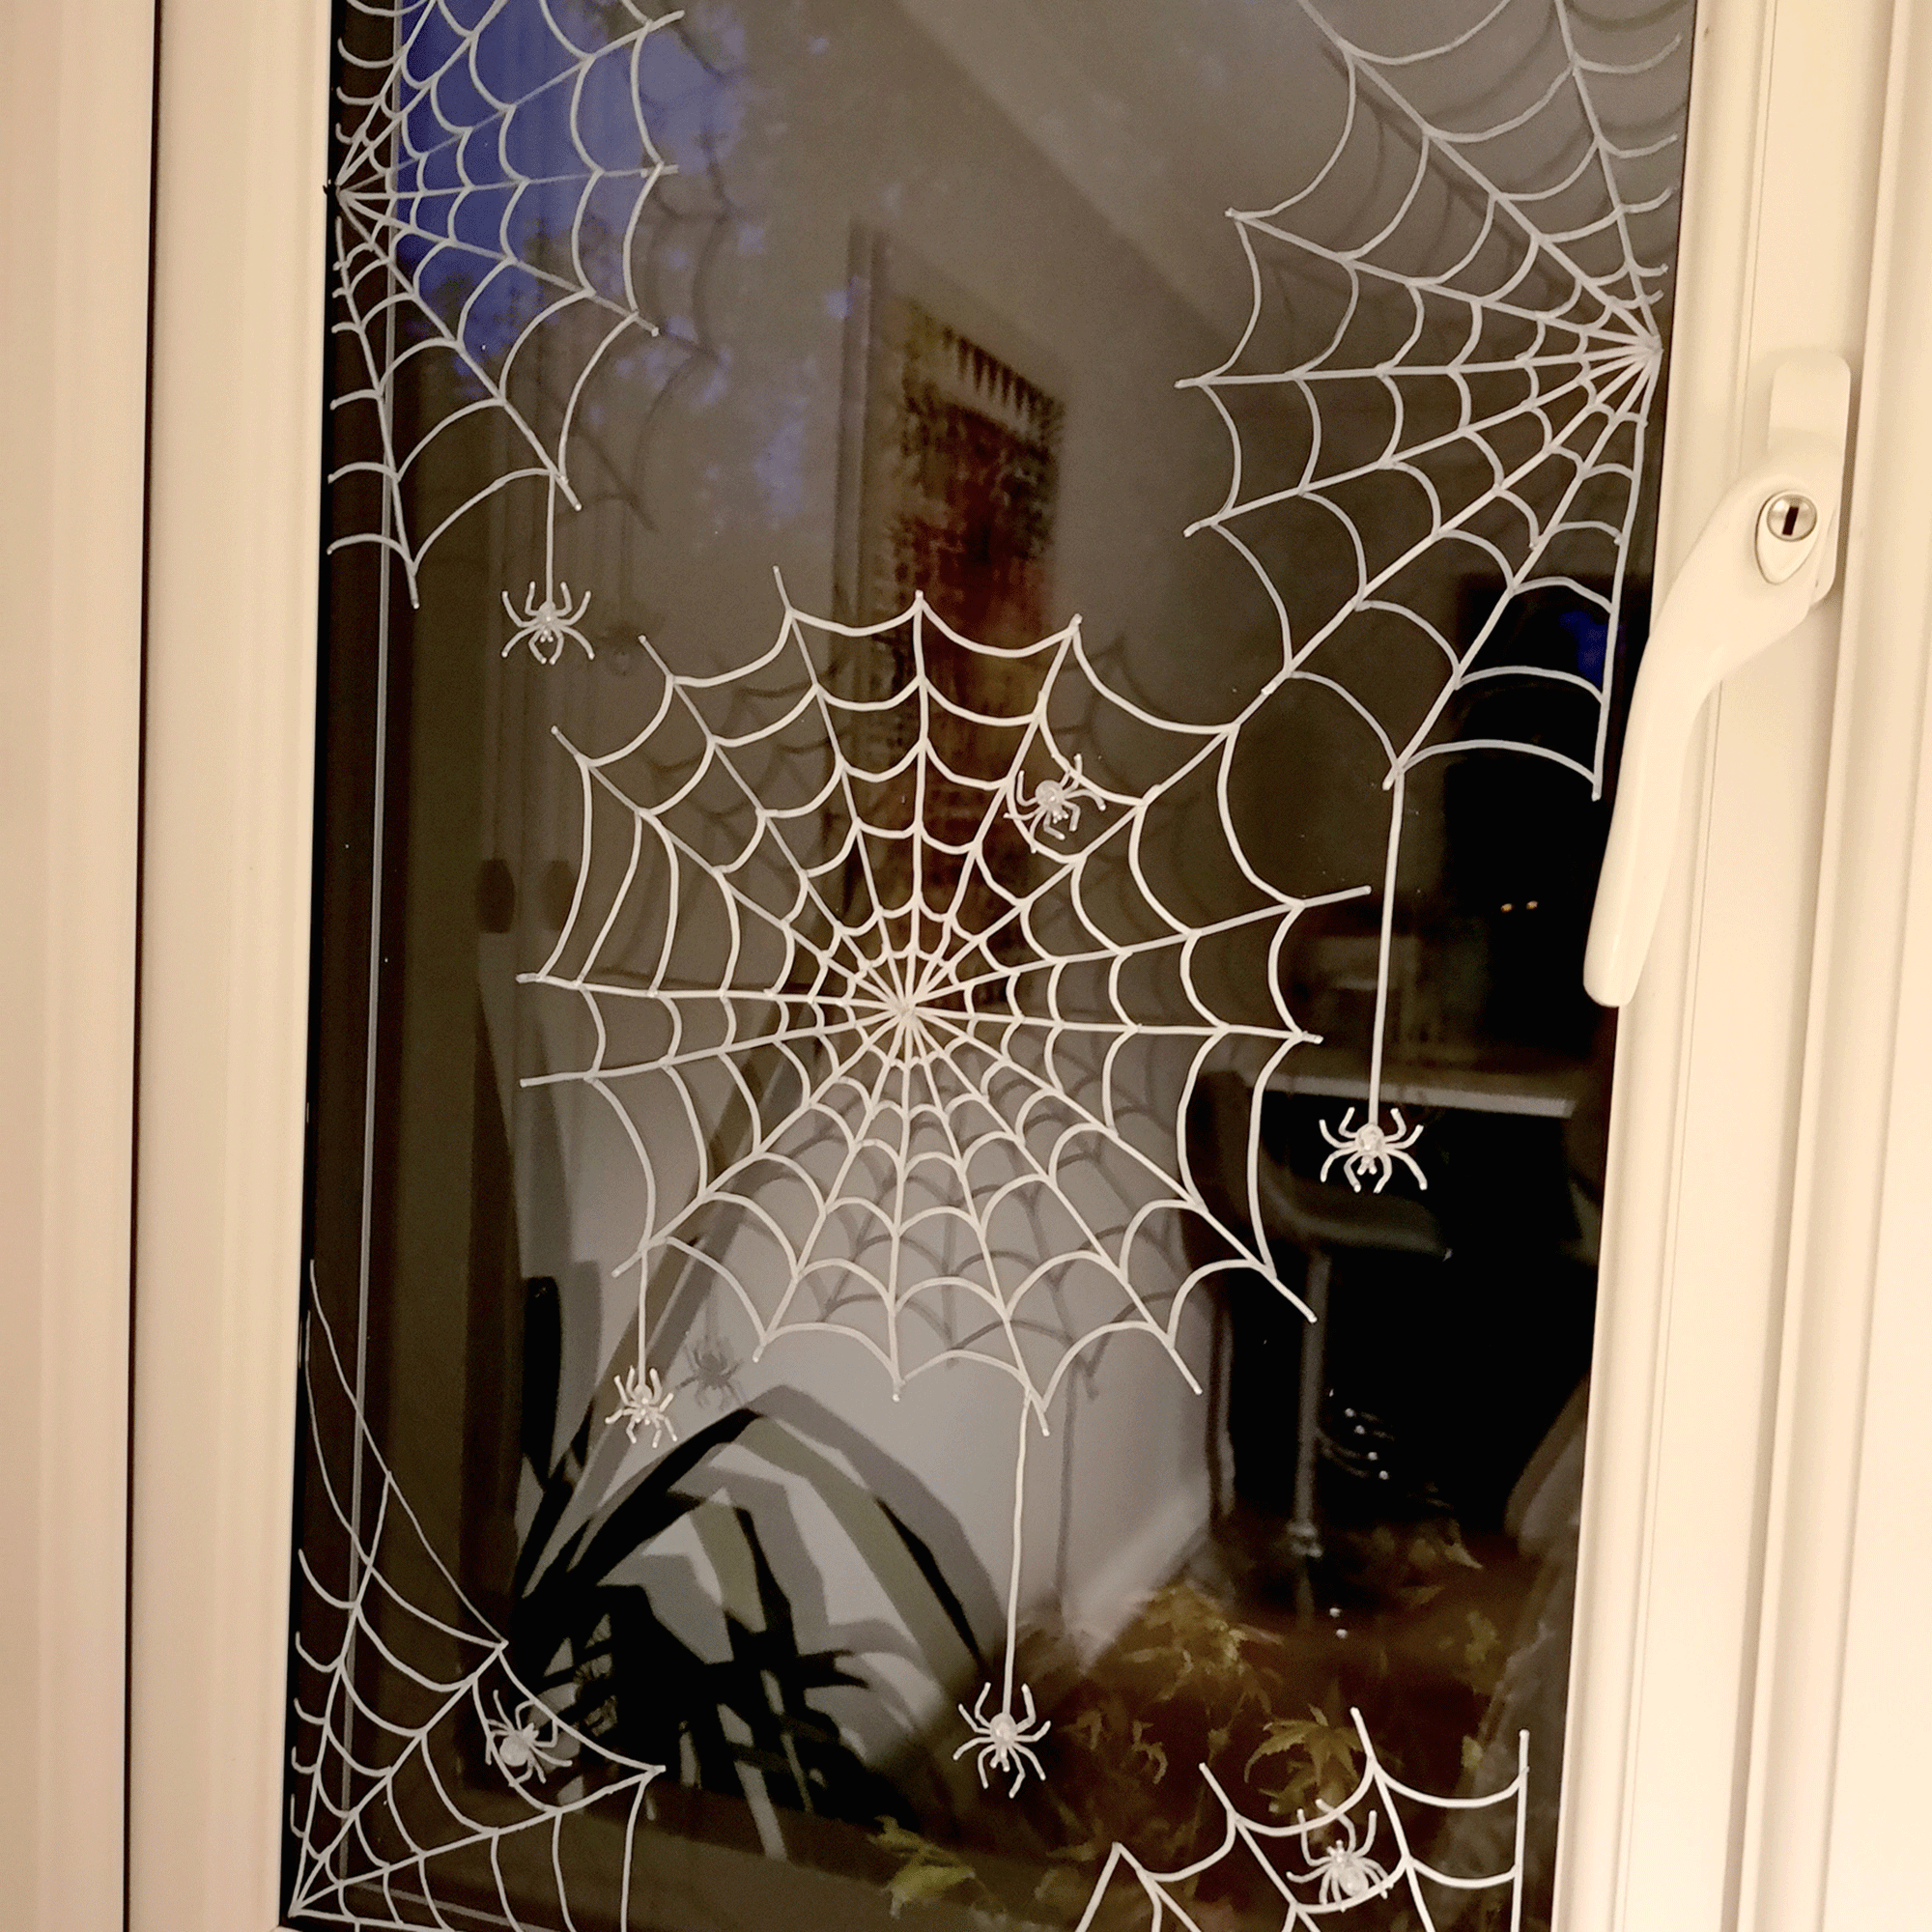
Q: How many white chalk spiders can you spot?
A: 7